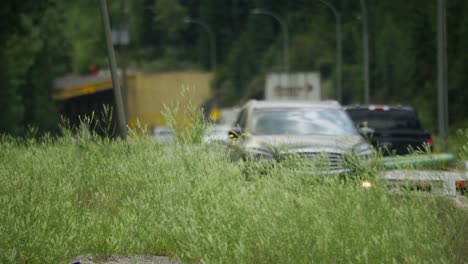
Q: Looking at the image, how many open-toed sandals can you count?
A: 0